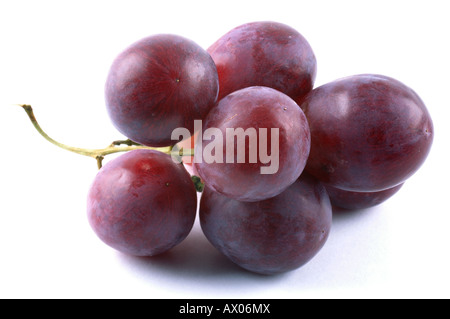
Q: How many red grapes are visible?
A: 7